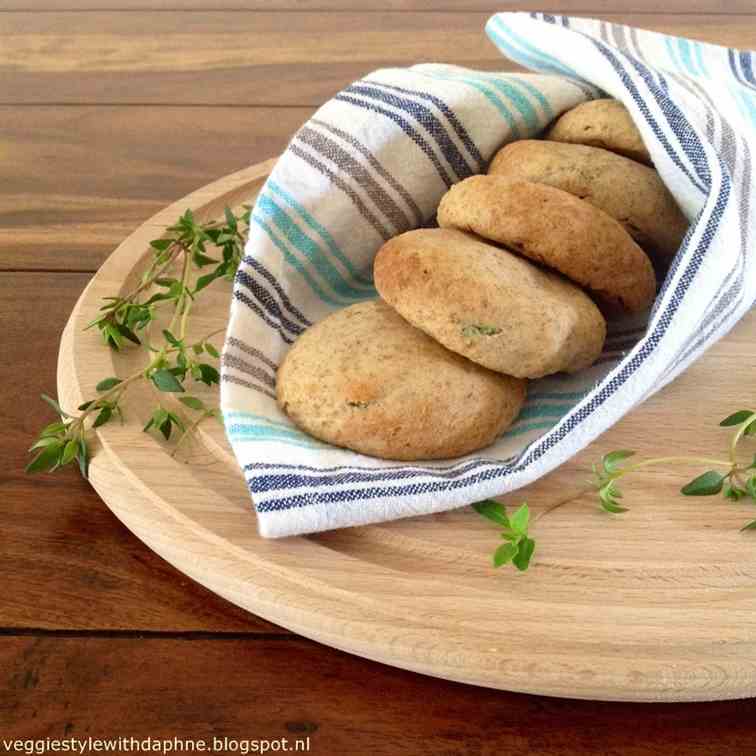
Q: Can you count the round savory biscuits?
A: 5